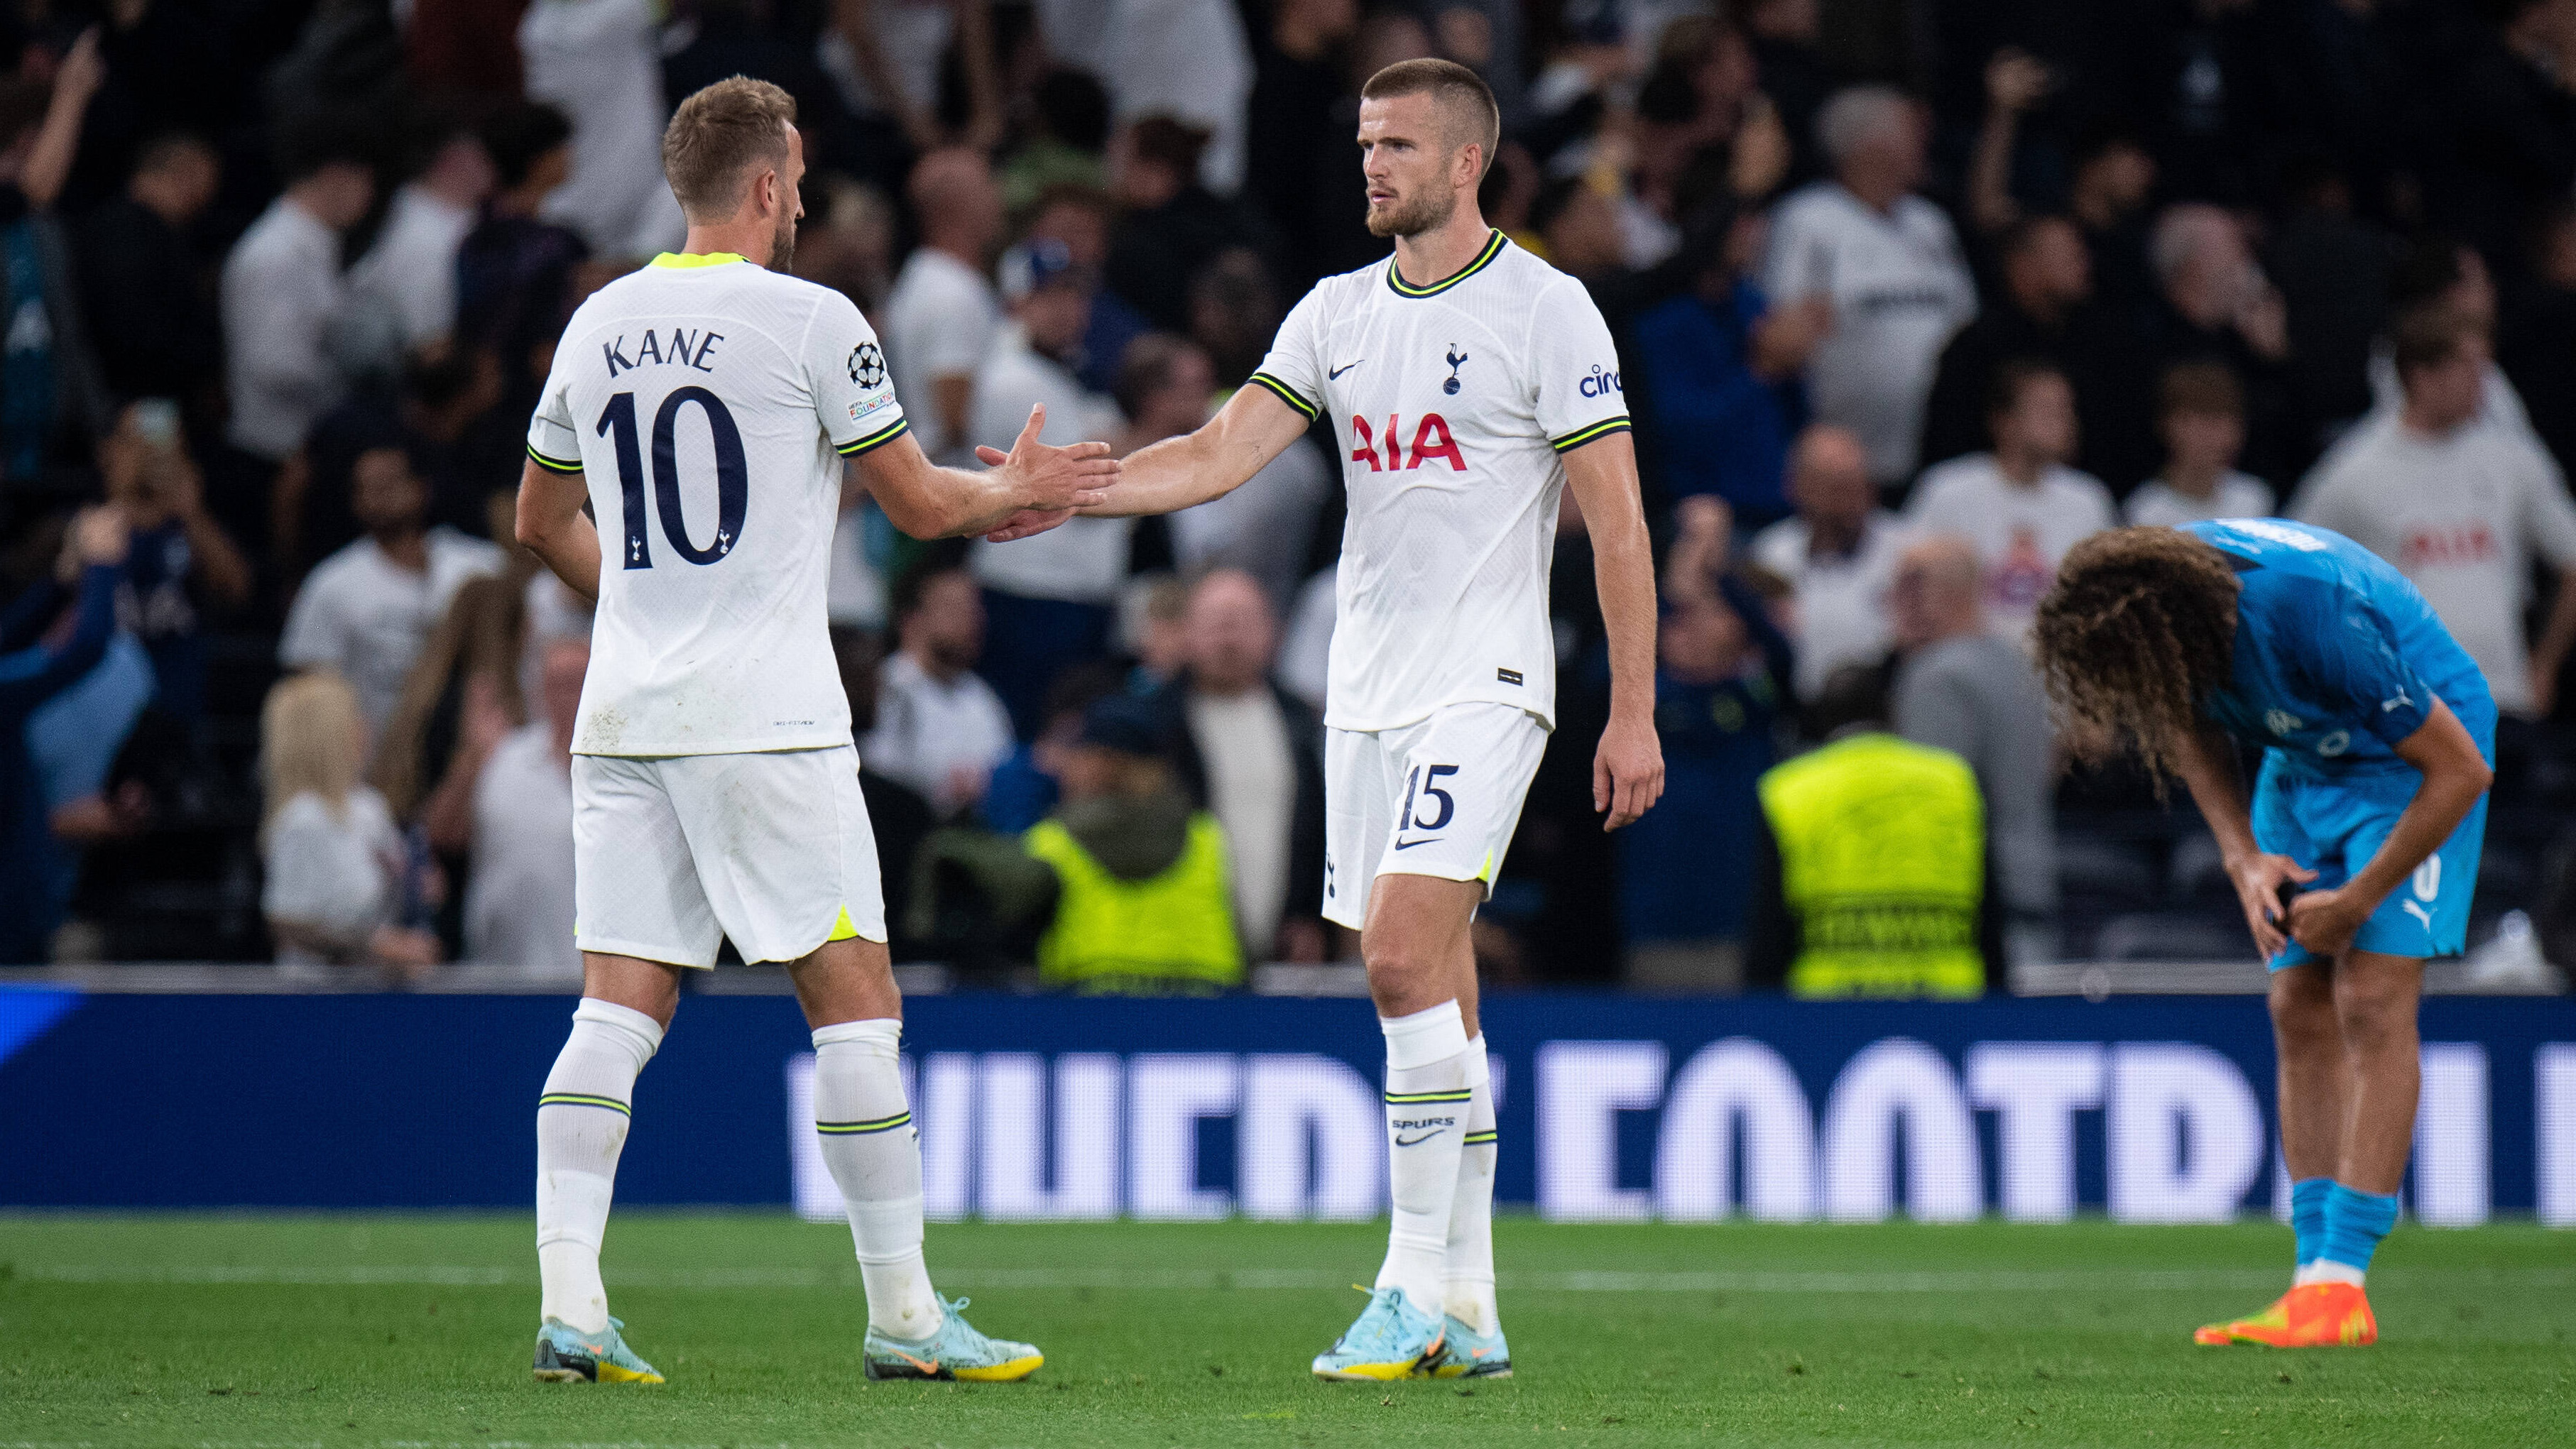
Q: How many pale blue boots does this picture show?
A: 4